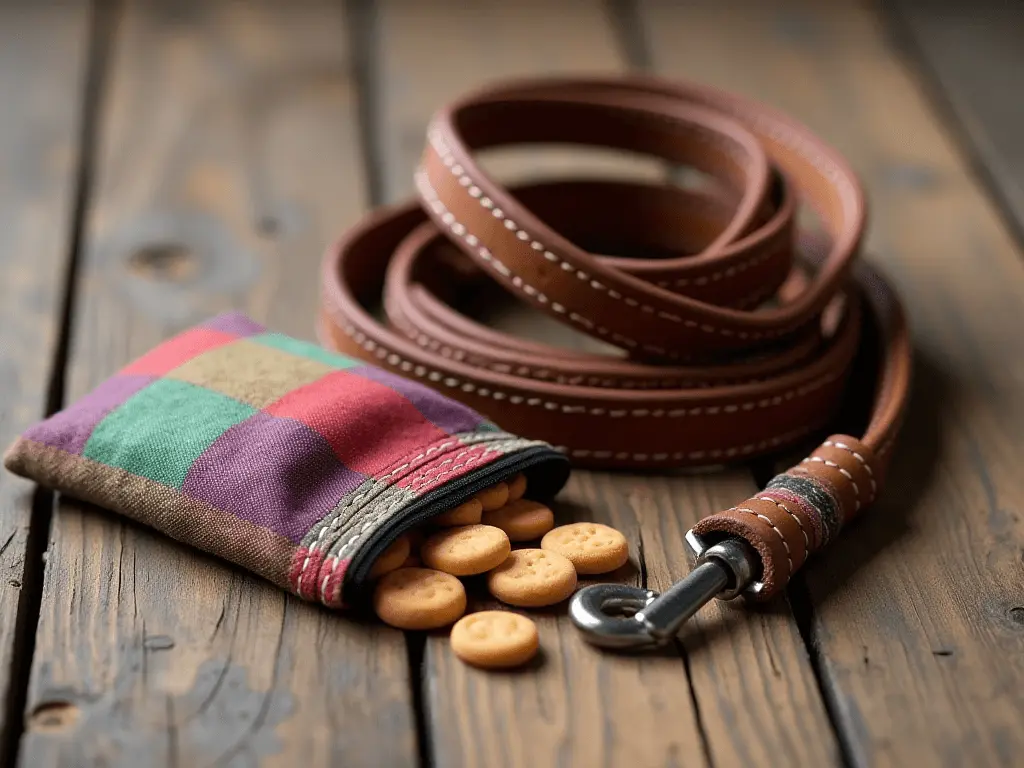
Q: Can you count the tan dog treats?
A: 10